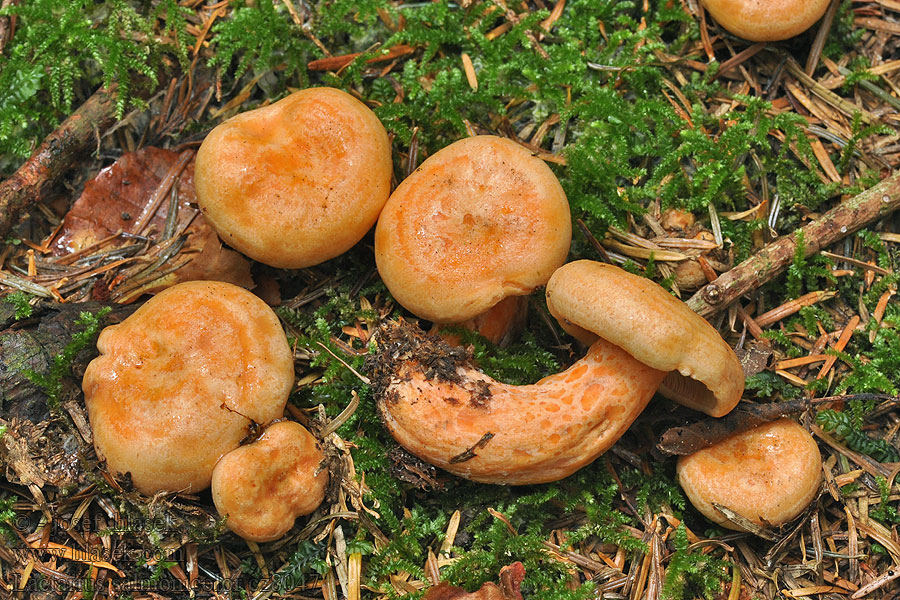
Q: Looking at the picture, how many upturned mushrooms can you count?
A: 1